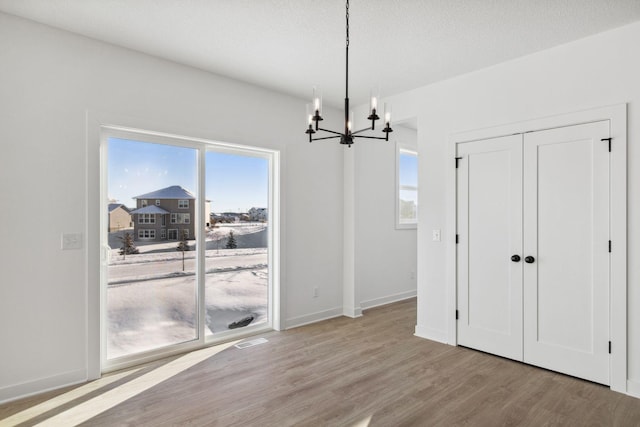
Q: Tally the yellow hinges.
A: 0